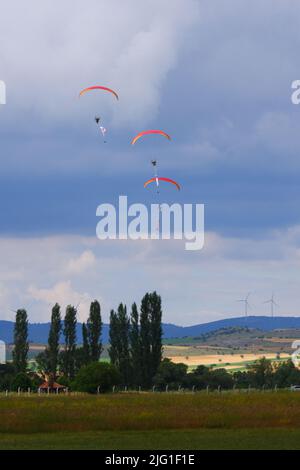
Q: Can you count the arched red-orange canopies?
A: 3